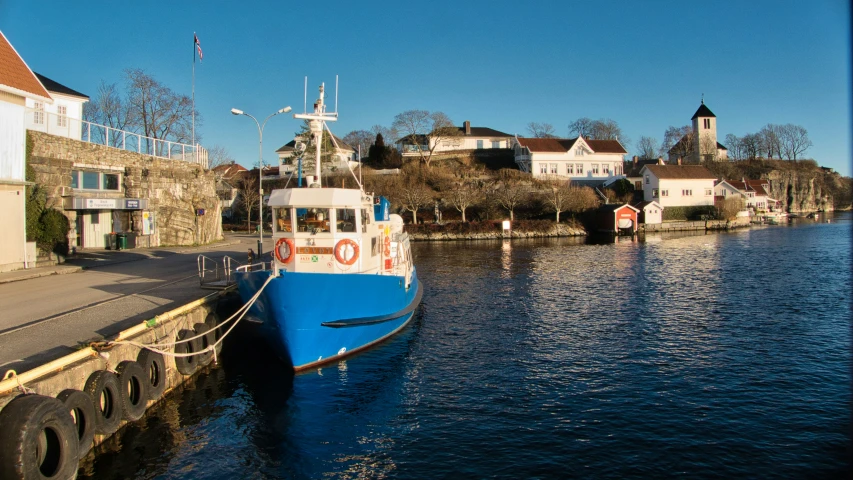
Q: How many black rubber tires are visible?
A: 8